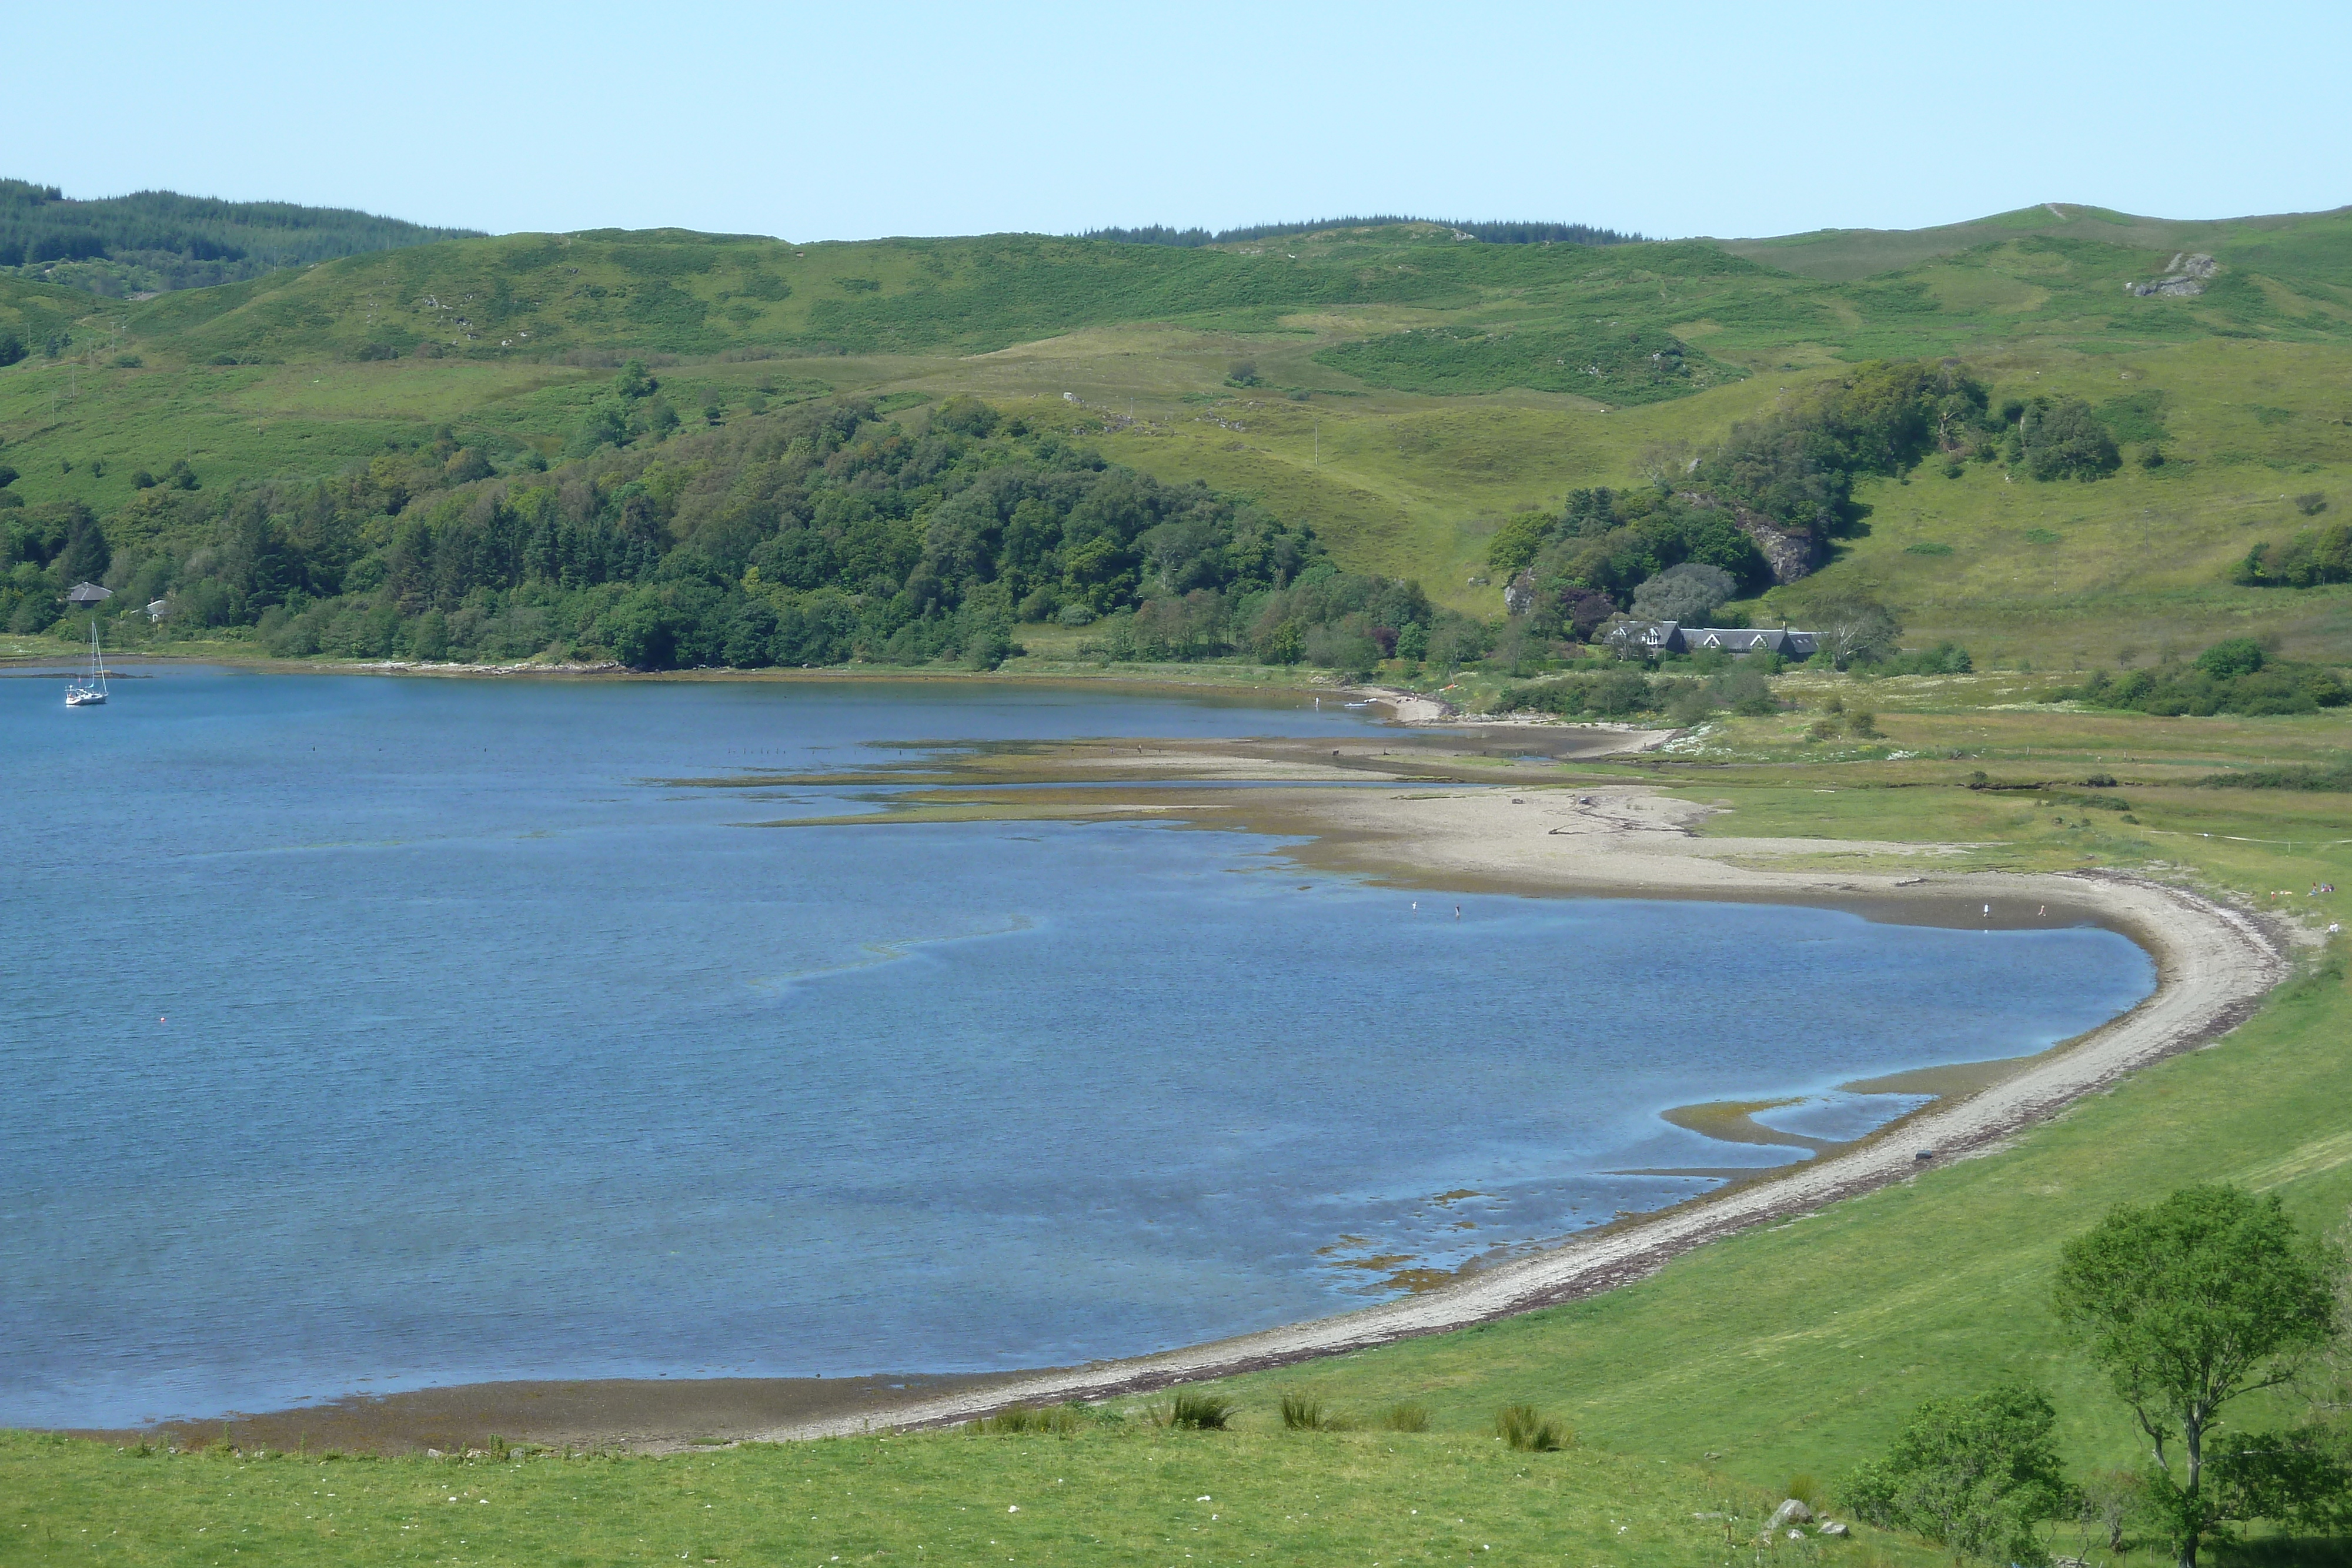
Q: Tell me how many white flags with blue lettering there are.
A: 0